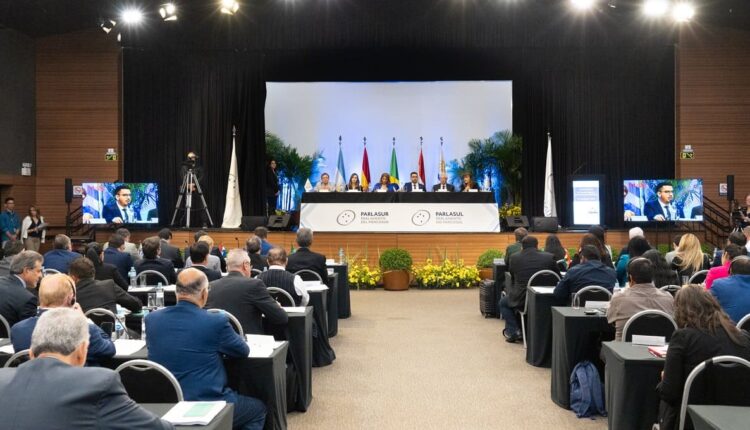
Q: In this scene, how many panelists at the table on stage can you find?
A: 6